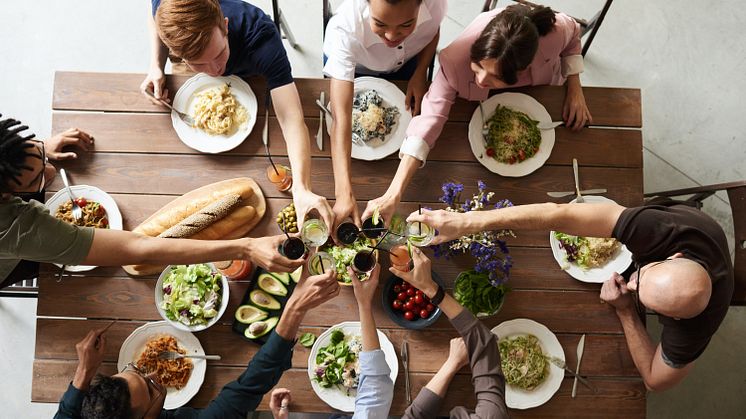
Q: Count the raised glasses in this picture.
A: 8